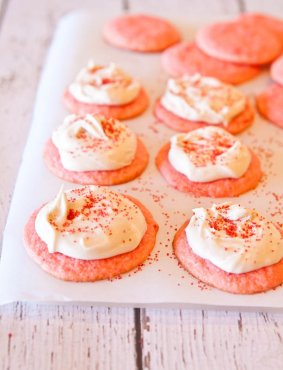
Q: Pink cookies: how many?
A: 12